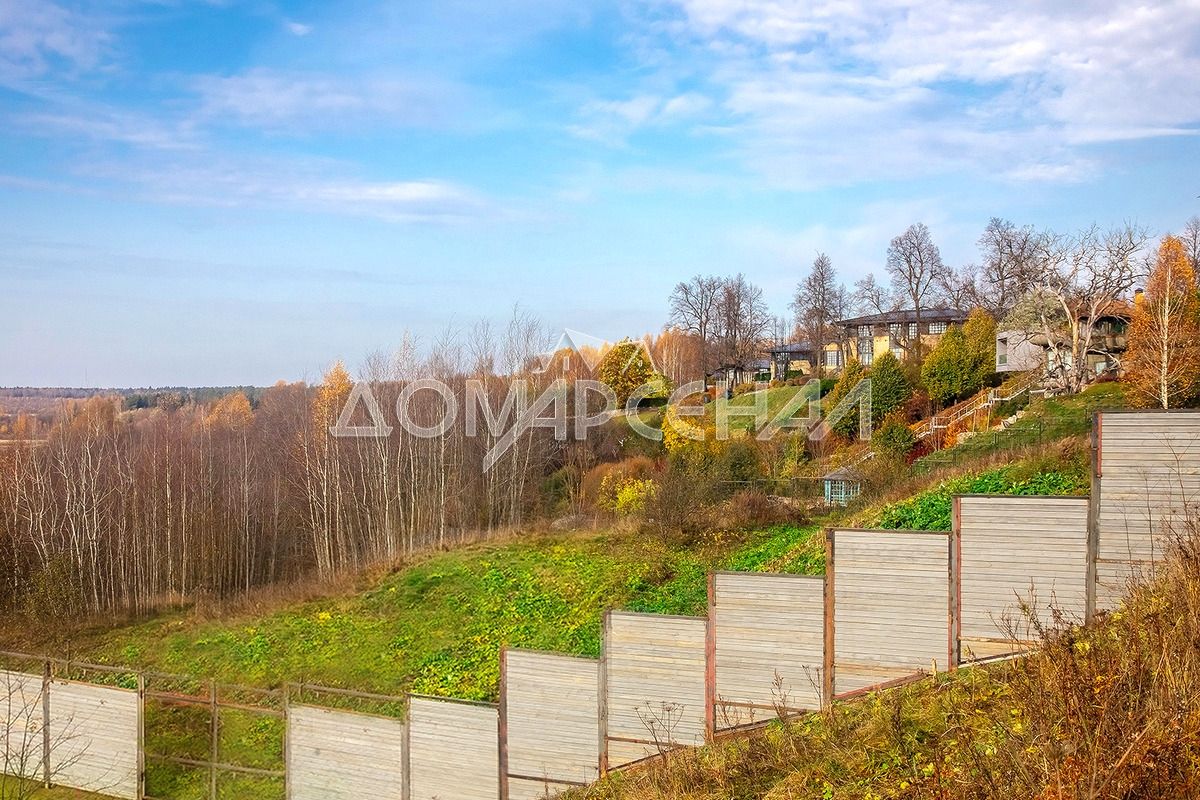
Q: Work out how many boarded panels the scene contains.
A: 10